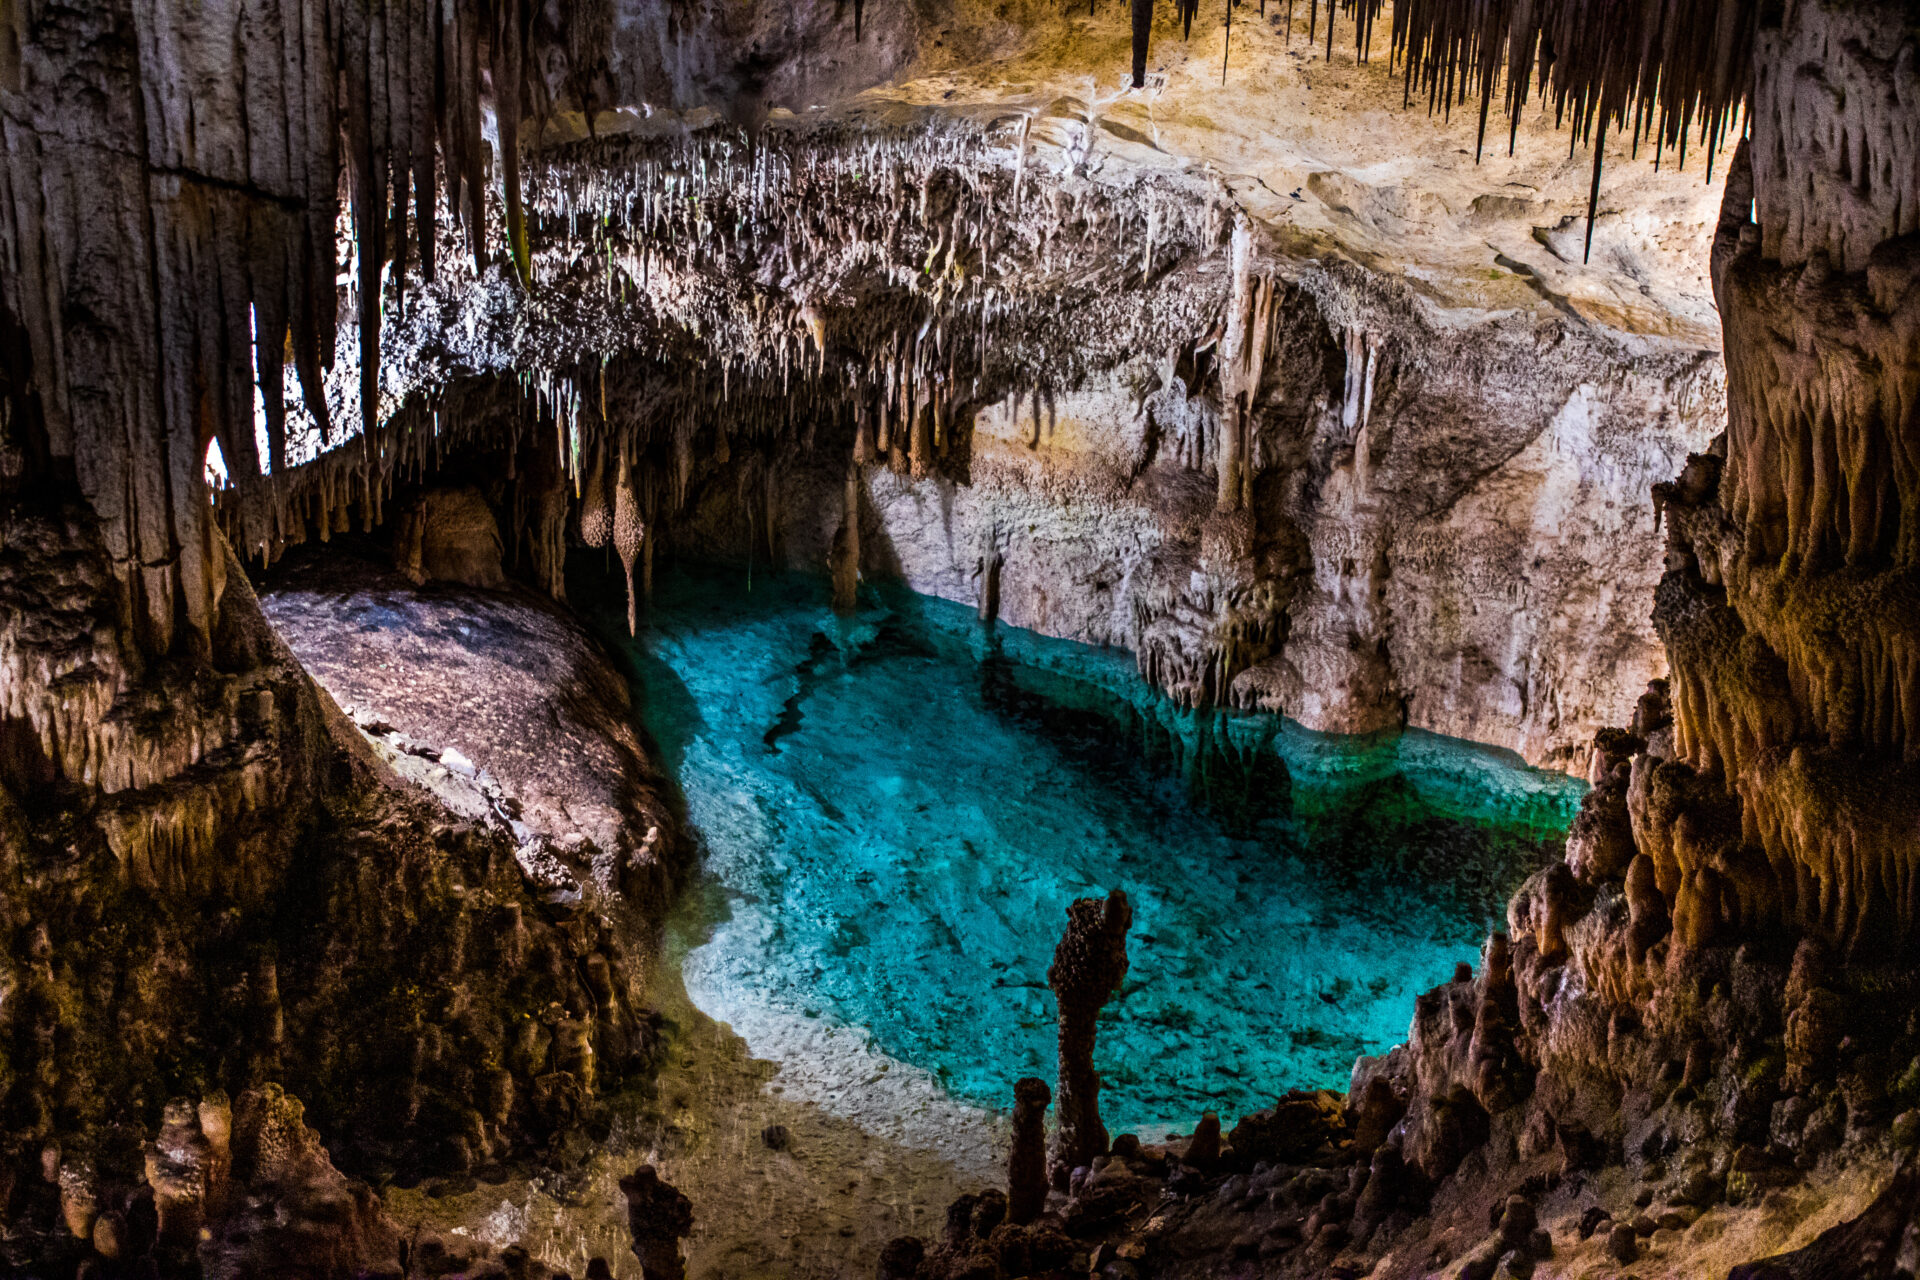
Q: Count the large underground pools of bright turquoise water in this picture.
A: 1